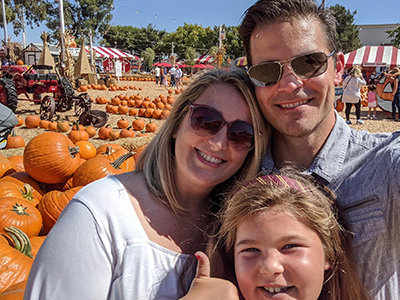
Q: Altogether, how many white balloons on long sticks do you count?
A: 0